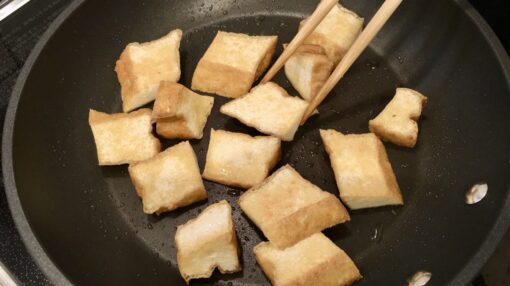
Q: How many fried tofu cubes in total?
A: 14